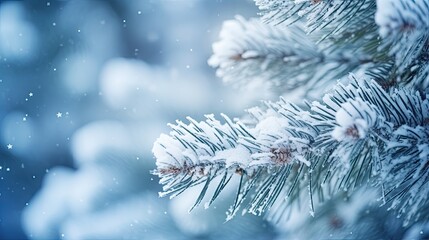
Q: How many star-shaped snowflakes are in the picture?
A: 3